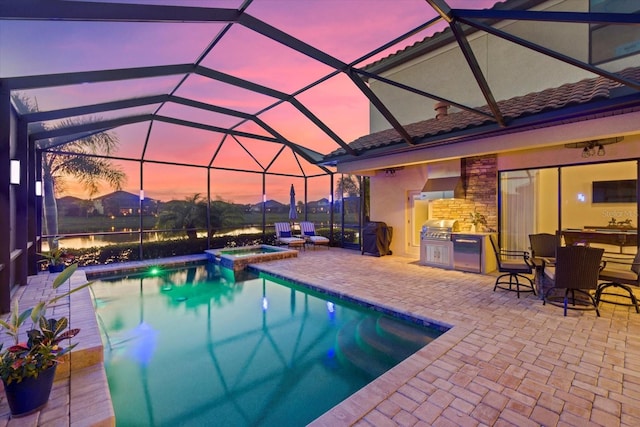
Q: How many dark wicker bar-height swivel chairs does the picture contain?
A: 4